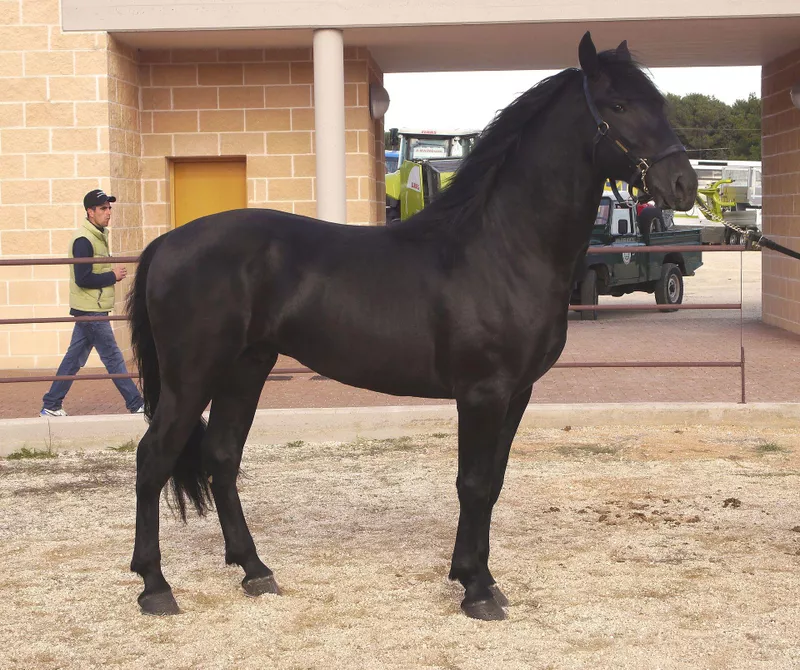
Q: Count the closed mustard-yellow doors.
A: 1